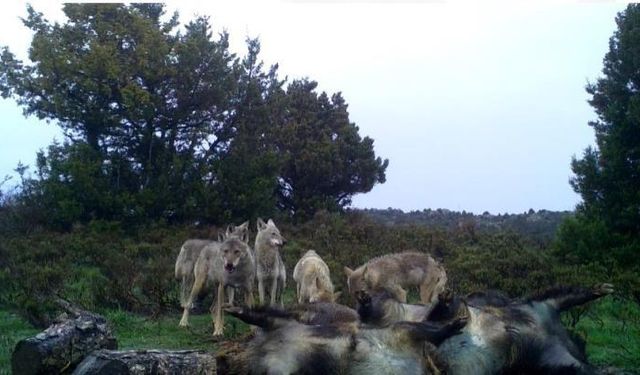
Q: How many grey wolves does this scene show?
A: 5